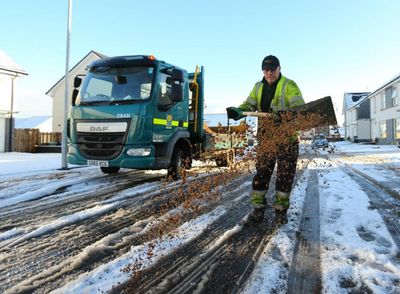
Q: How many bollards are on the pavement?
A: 0